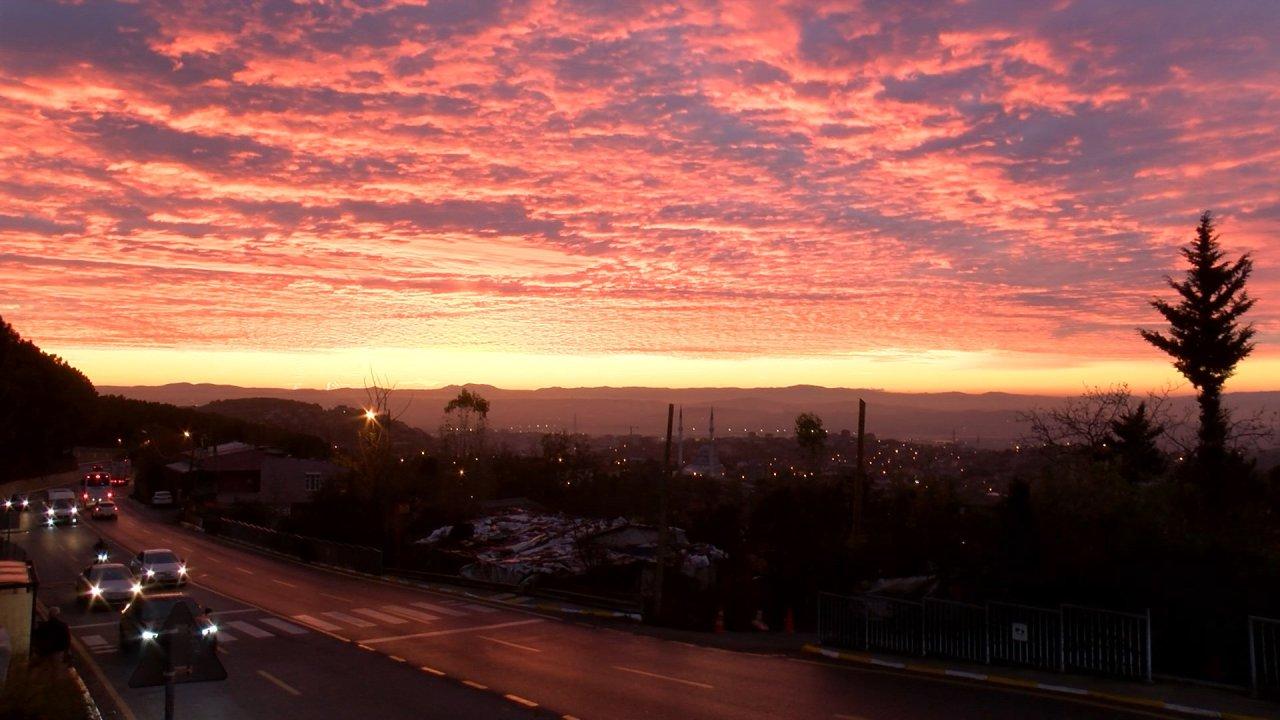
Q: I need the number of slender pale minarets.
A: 2